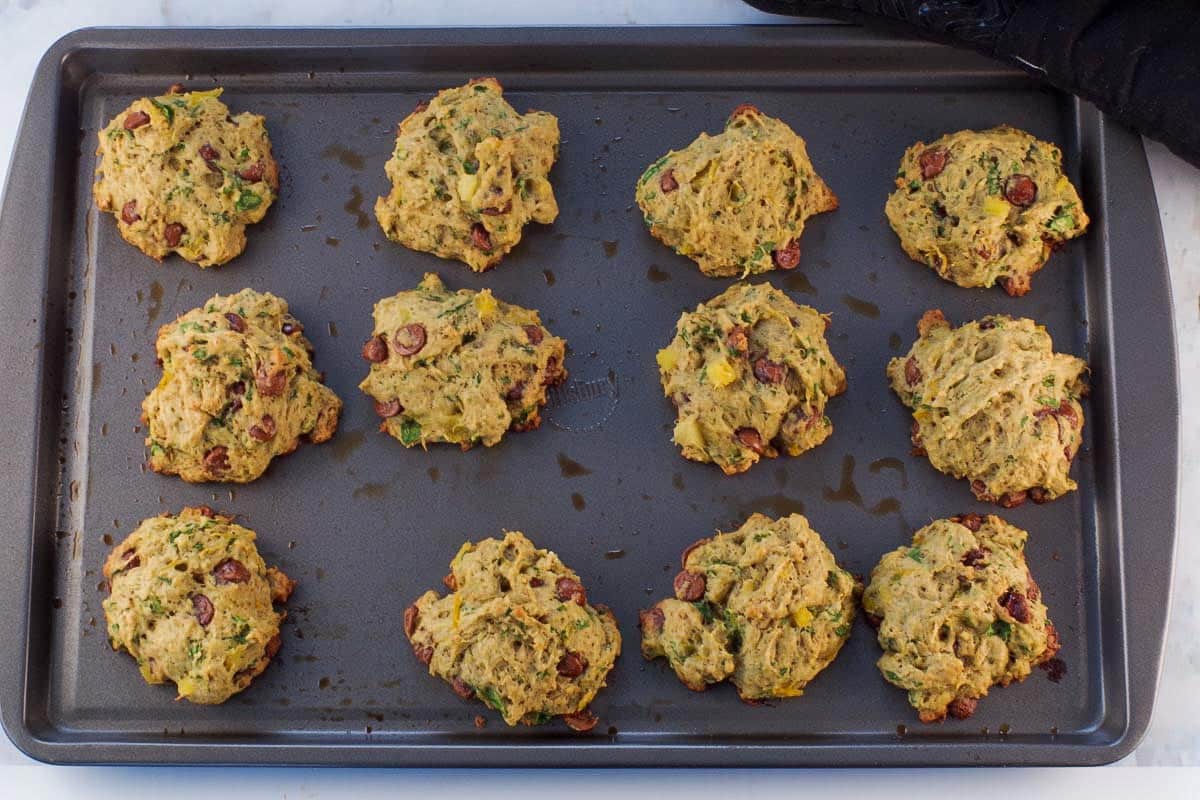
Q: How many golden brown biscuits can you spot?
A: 12